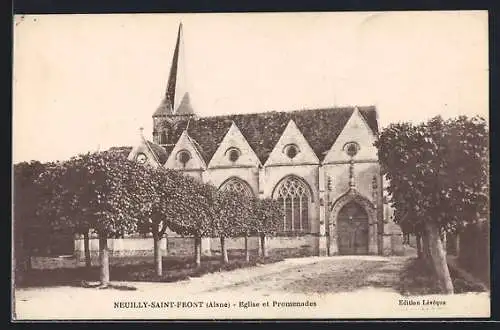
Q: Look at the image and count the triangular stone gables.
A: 5